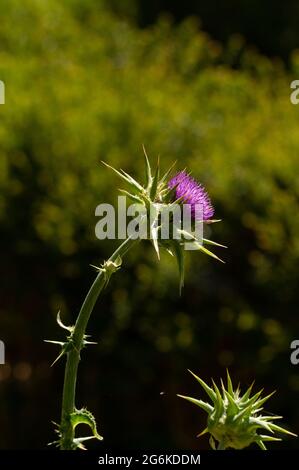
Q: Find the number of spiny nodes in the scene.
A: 3